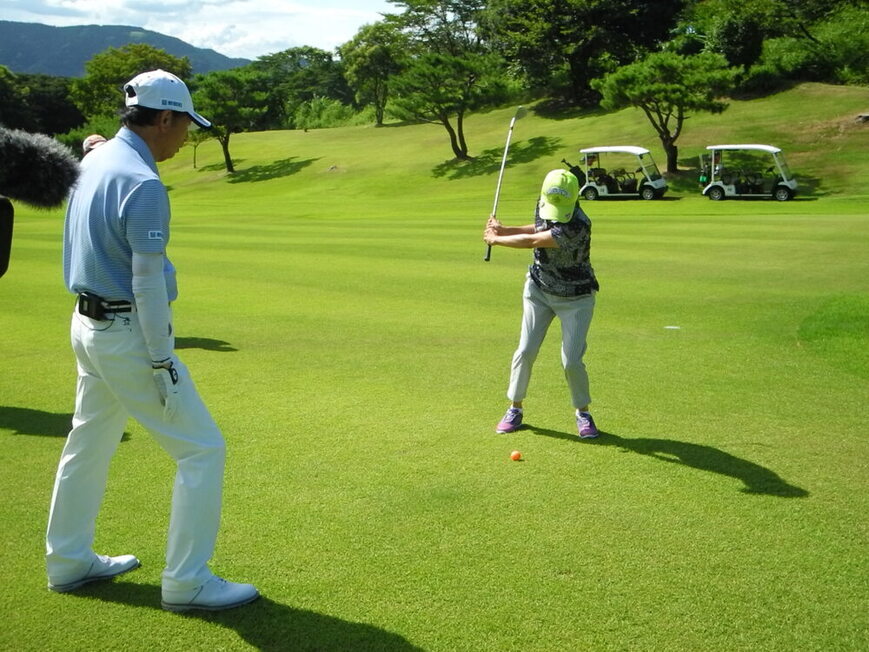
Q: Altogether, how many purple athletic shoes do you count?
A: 2